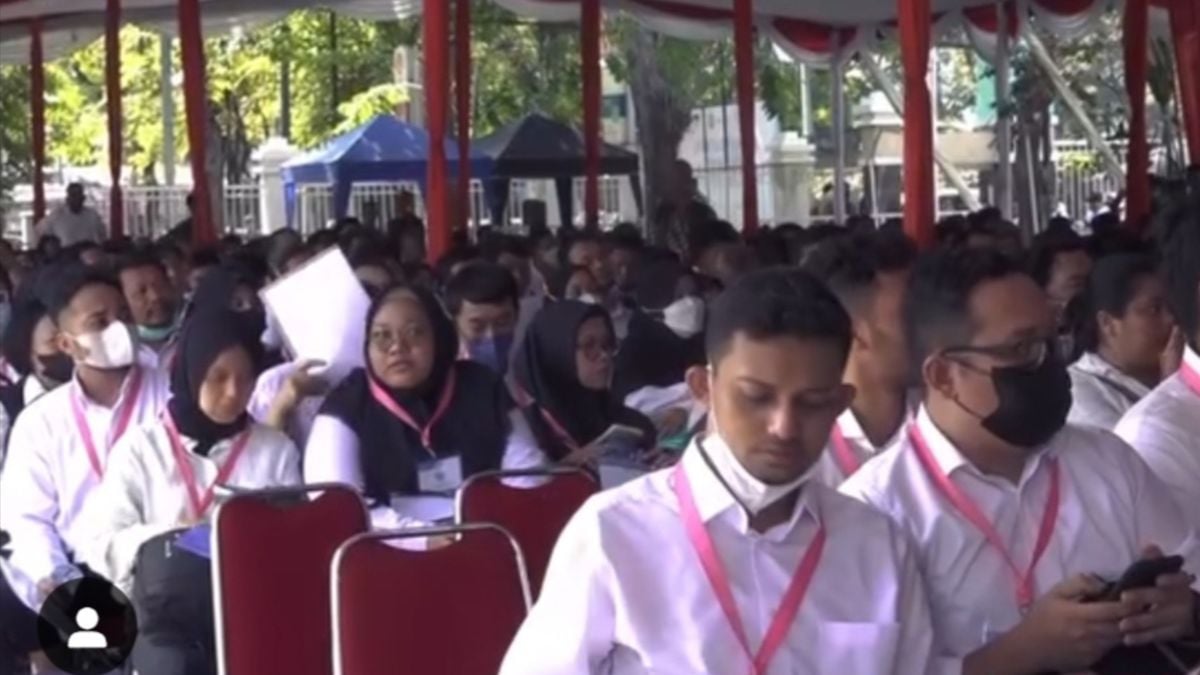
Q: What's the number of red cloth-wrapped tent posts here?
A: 10